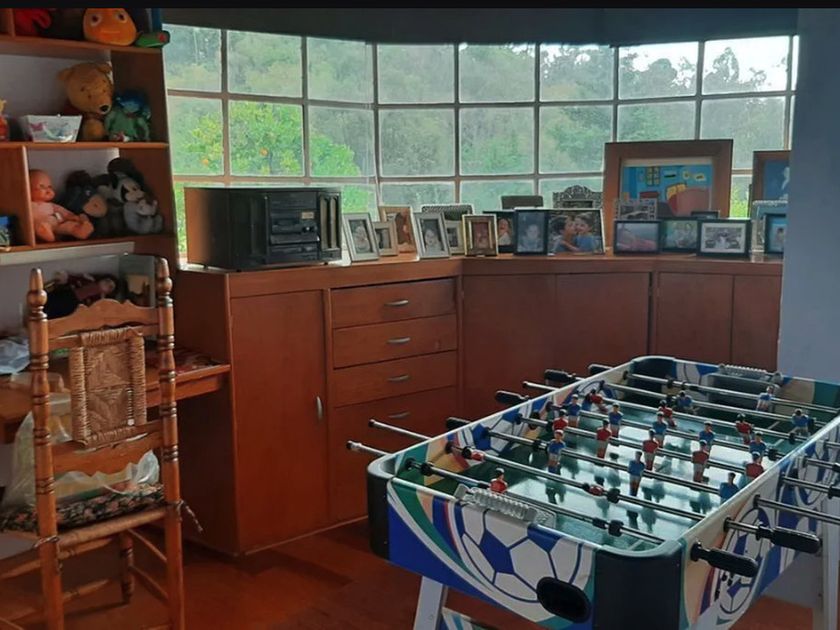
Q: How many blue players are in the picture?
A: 11